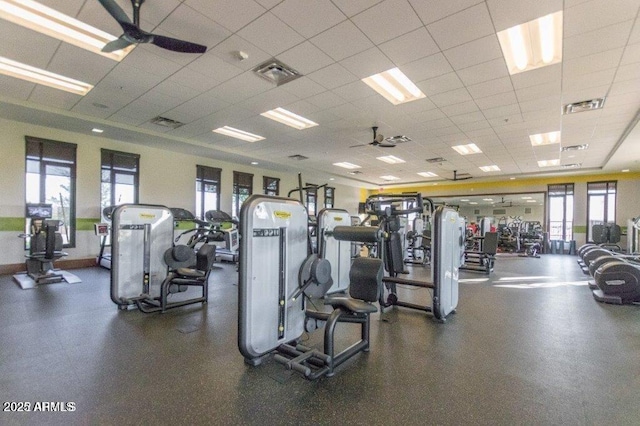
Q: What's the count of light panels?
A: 14